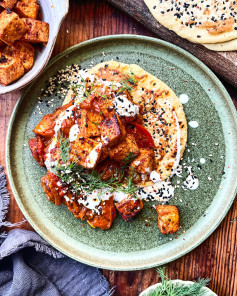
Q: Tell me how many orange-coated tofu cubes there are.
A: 13